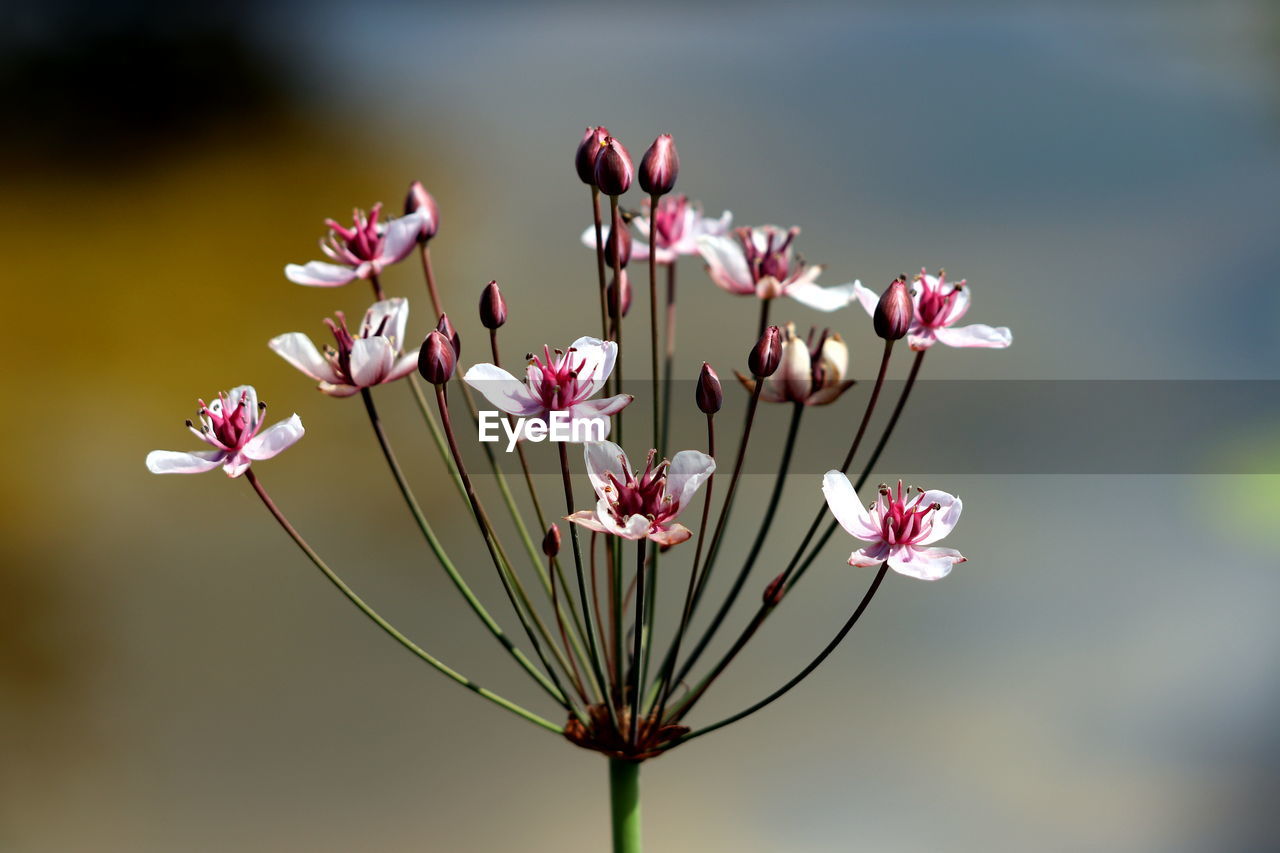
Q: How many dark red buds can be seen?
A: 14